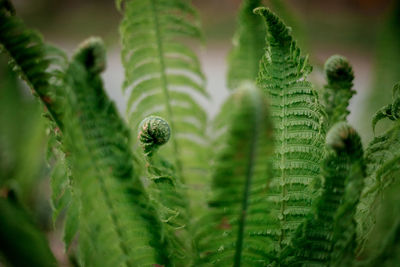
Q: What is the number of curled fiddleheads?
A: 4